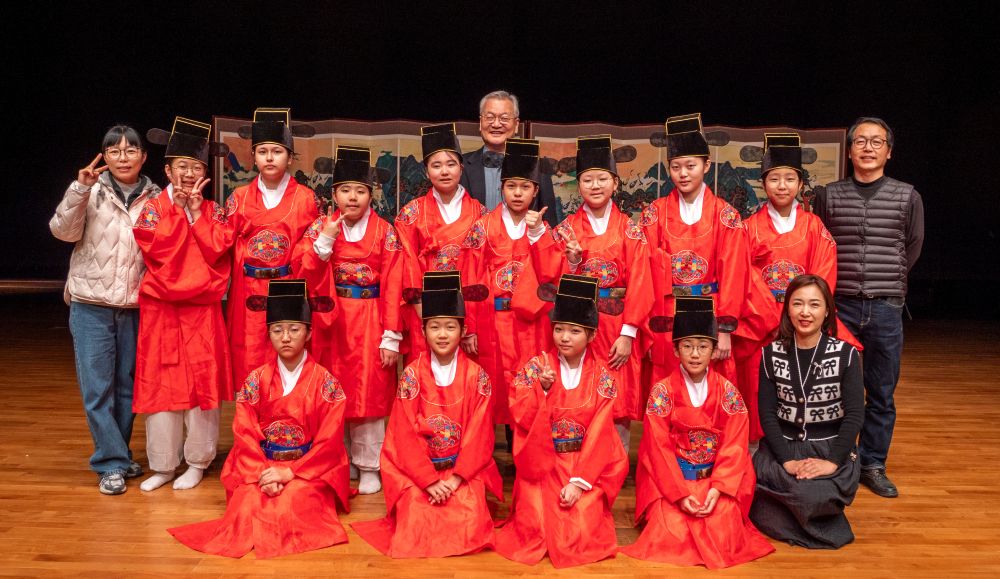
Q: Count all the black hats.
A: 12